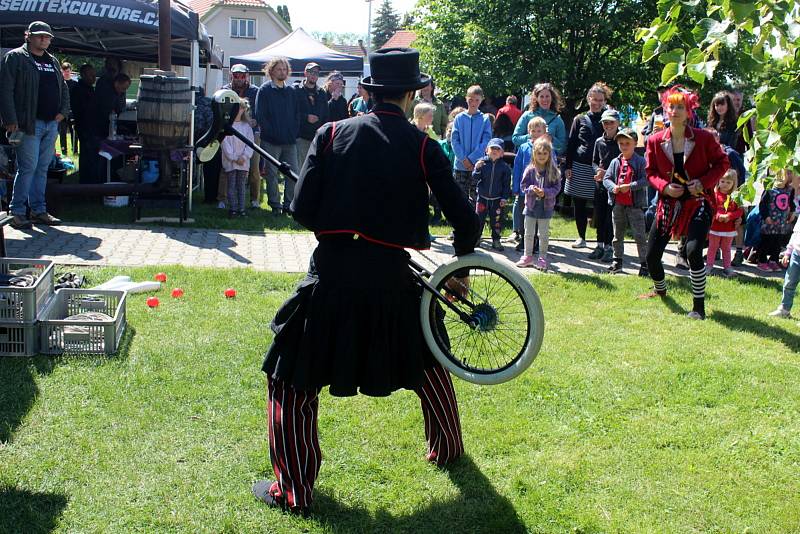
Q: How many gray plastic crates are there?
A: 3